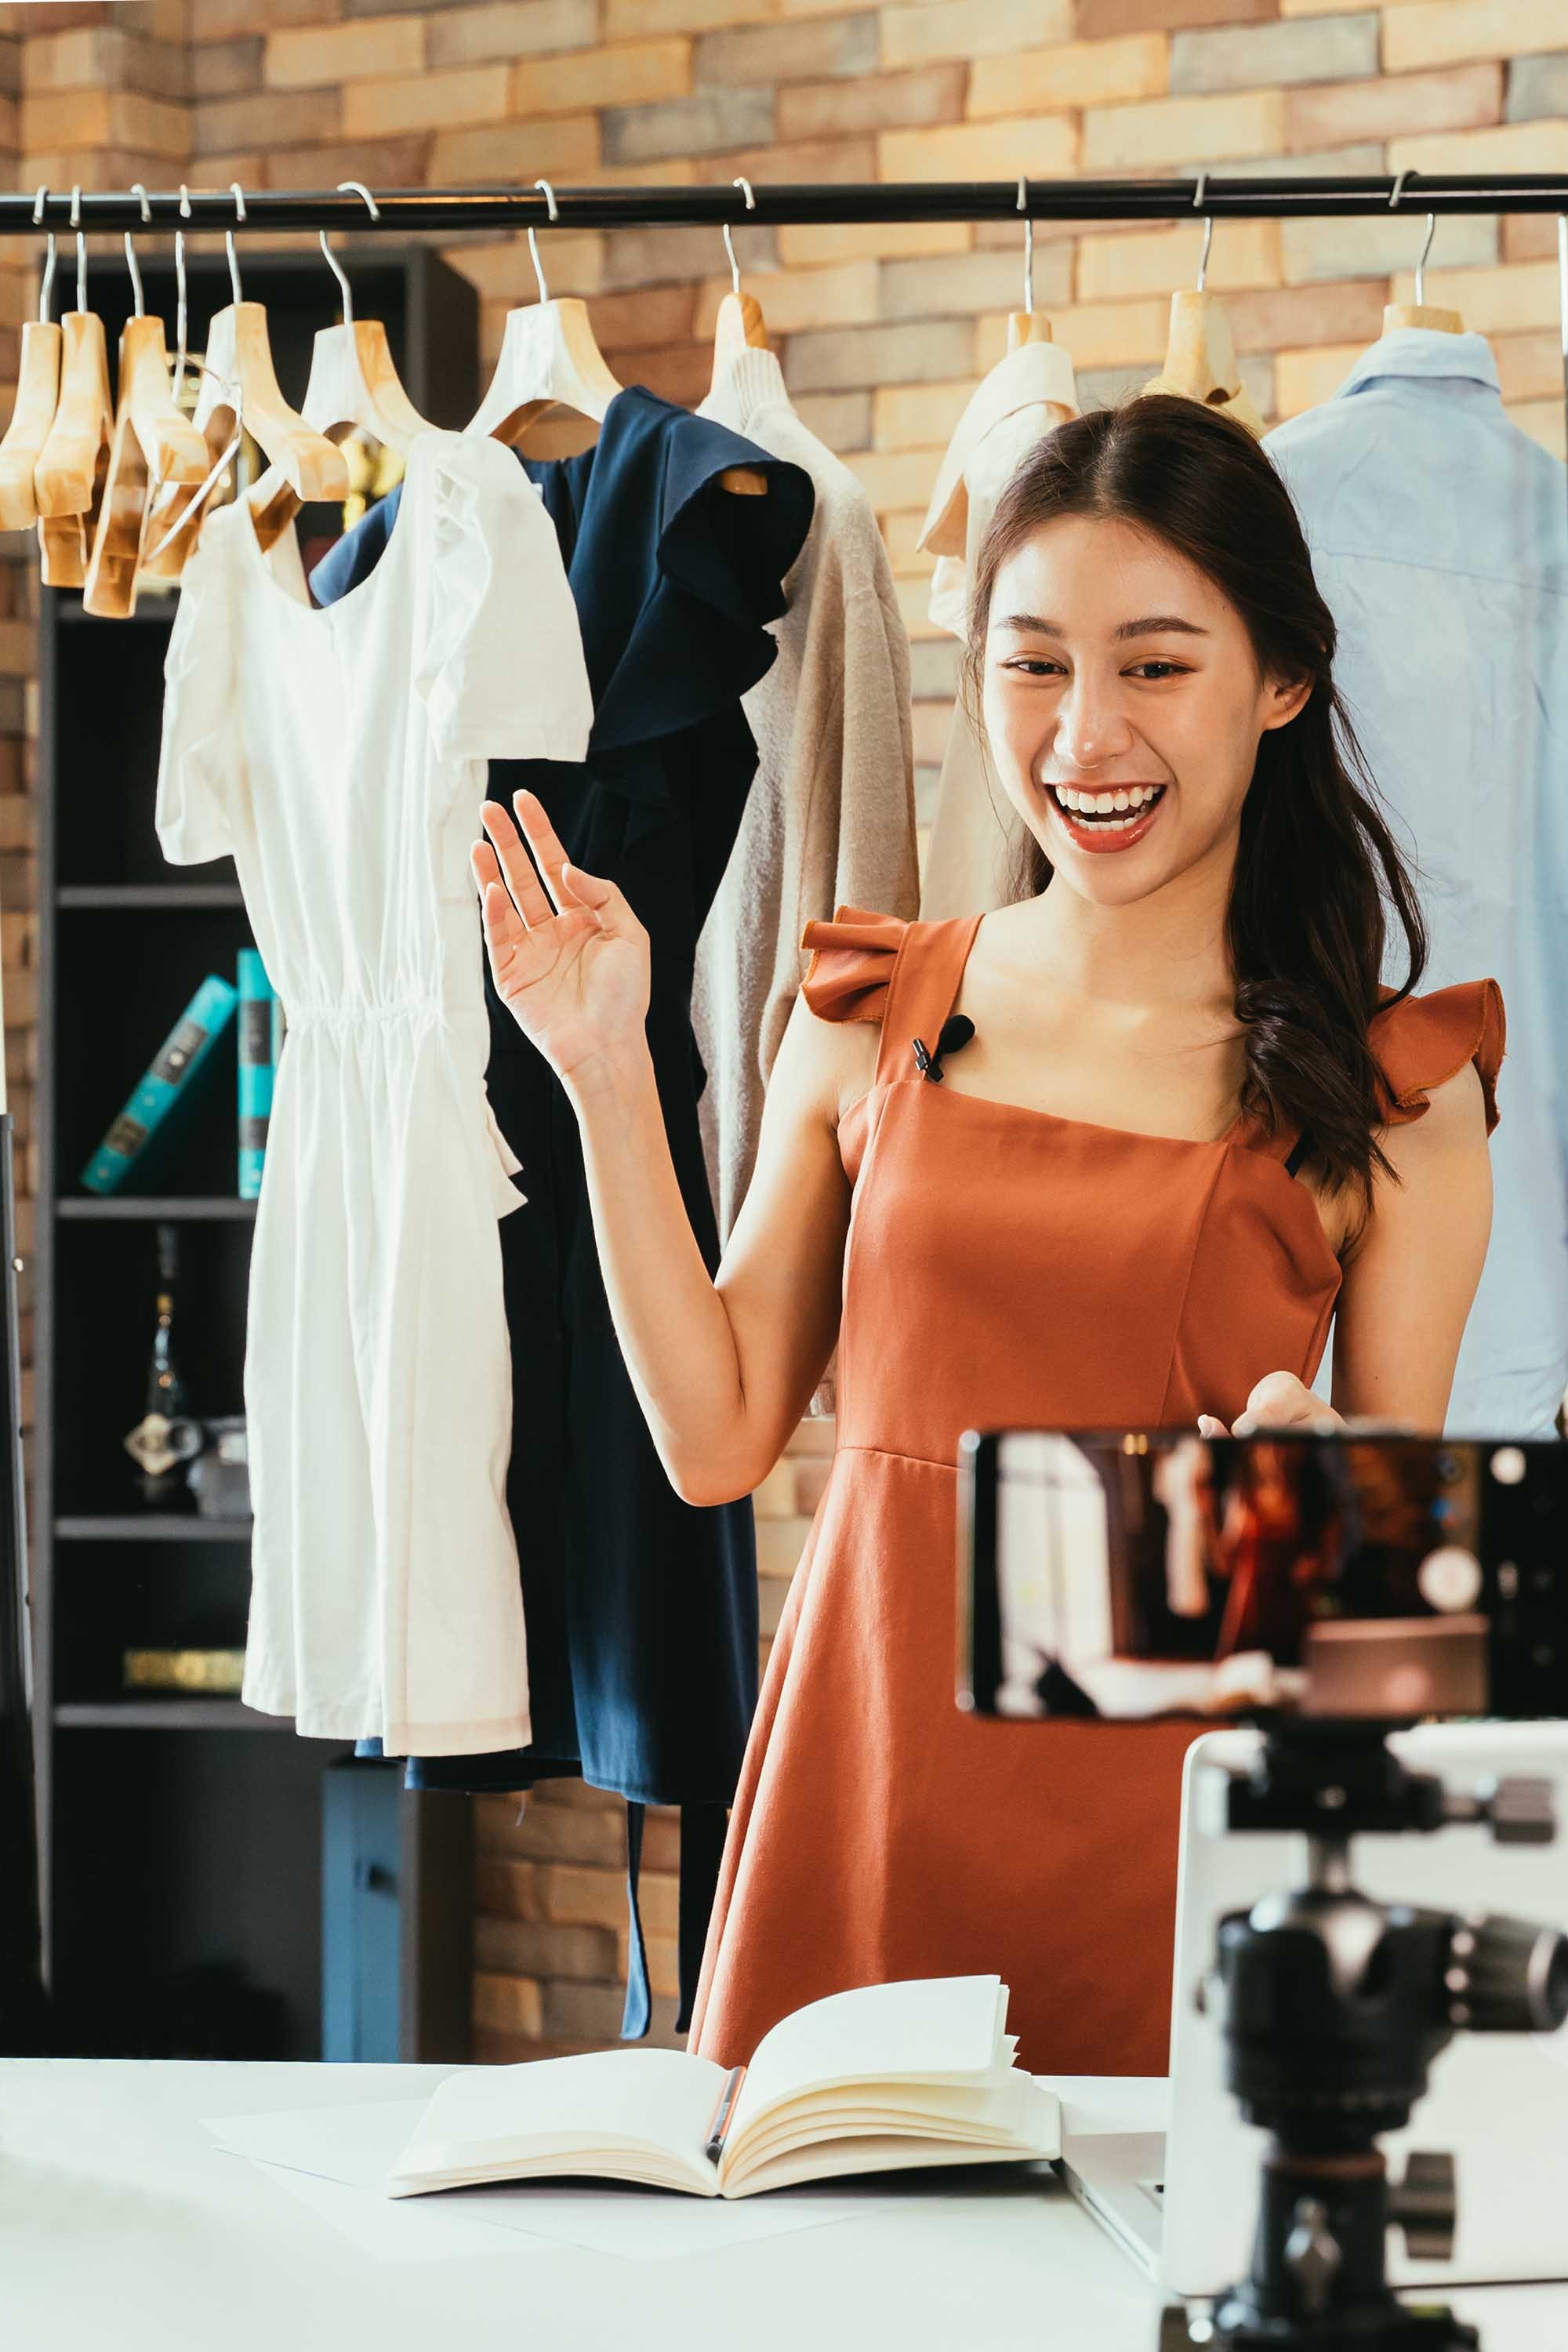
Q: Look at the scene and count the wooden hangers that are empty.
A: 4